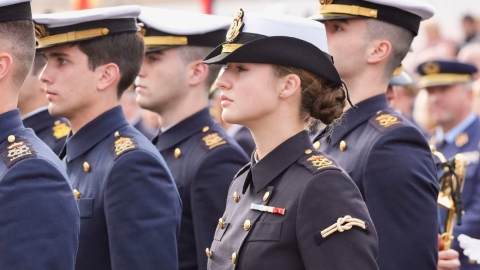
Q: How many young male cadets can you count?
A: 4